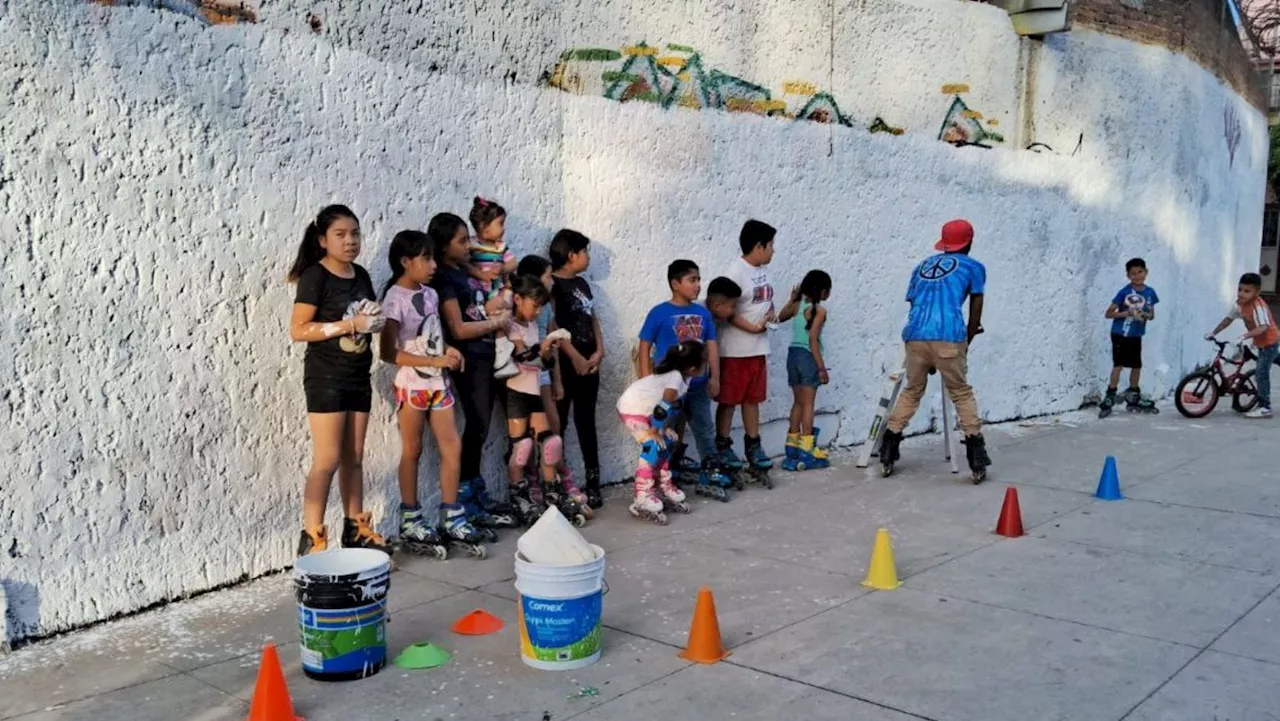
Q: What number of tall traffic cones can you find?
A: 5